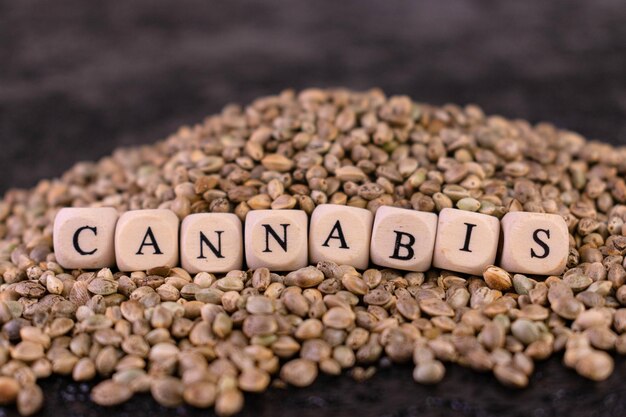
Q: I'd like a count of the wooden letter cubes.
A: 8